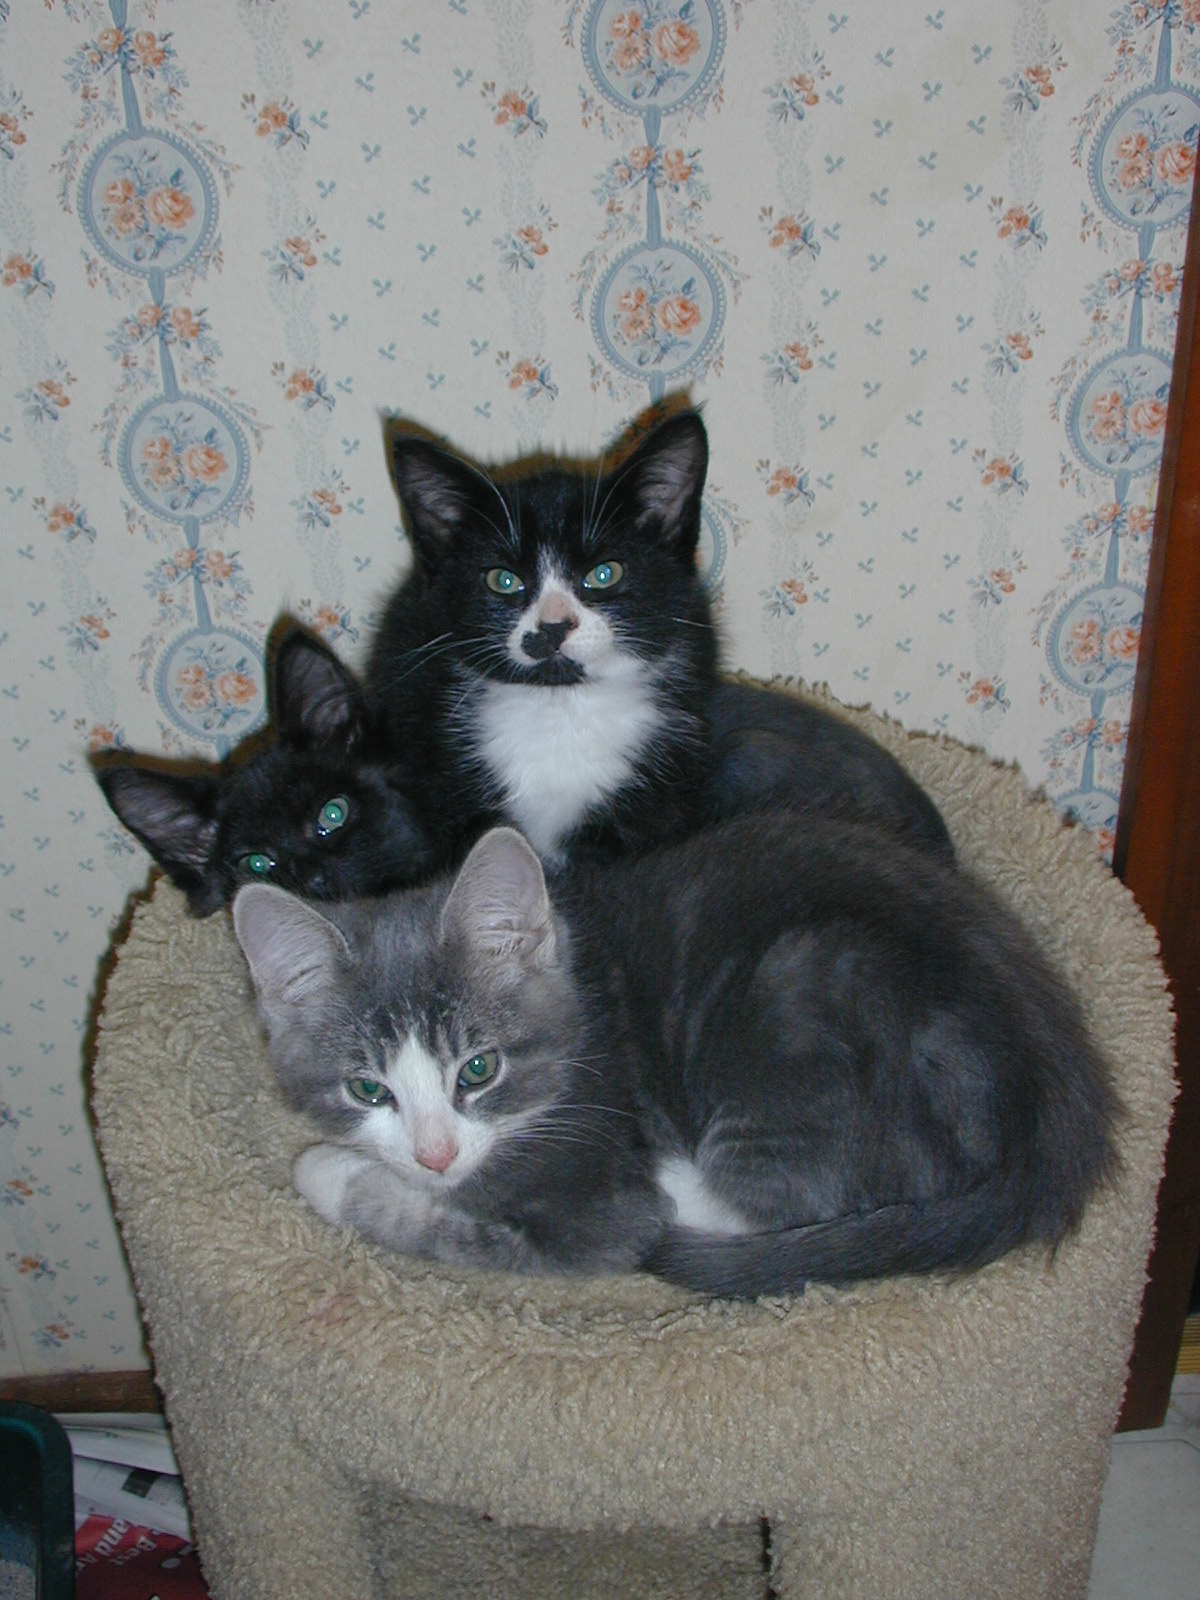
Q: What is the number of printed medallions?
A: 10